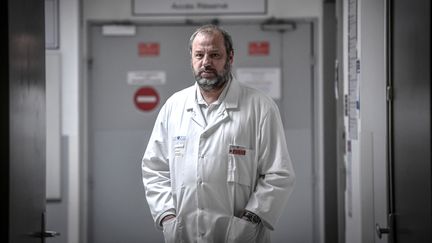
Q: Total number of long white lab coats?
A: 1